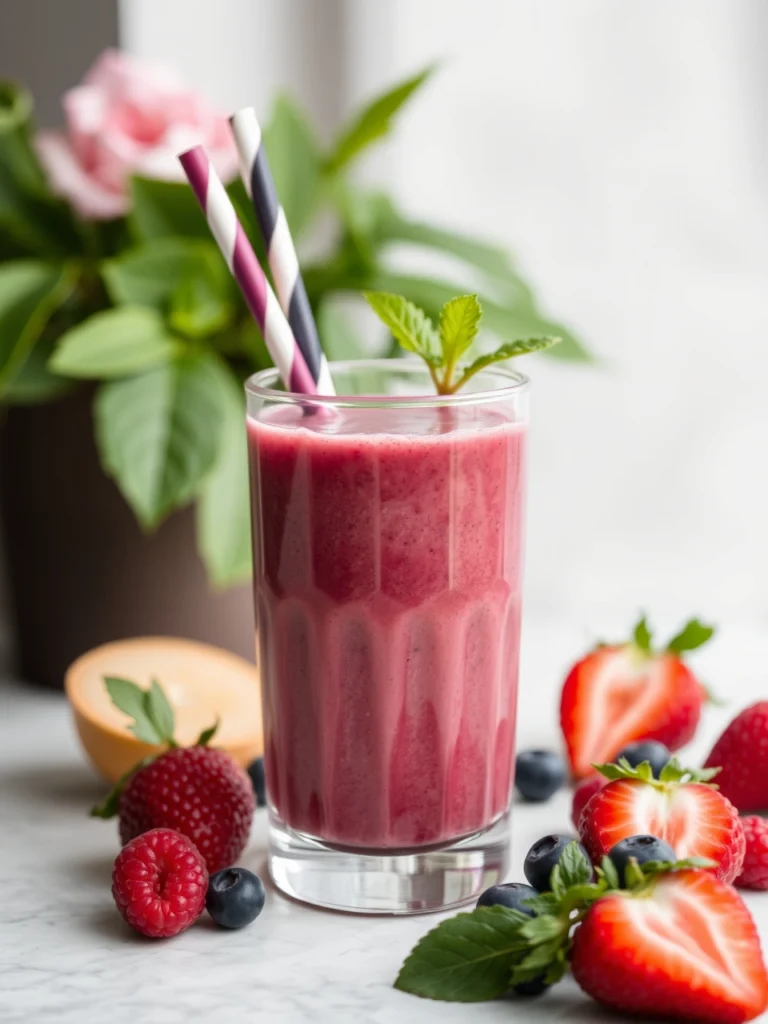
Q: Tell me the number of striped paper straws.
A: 2